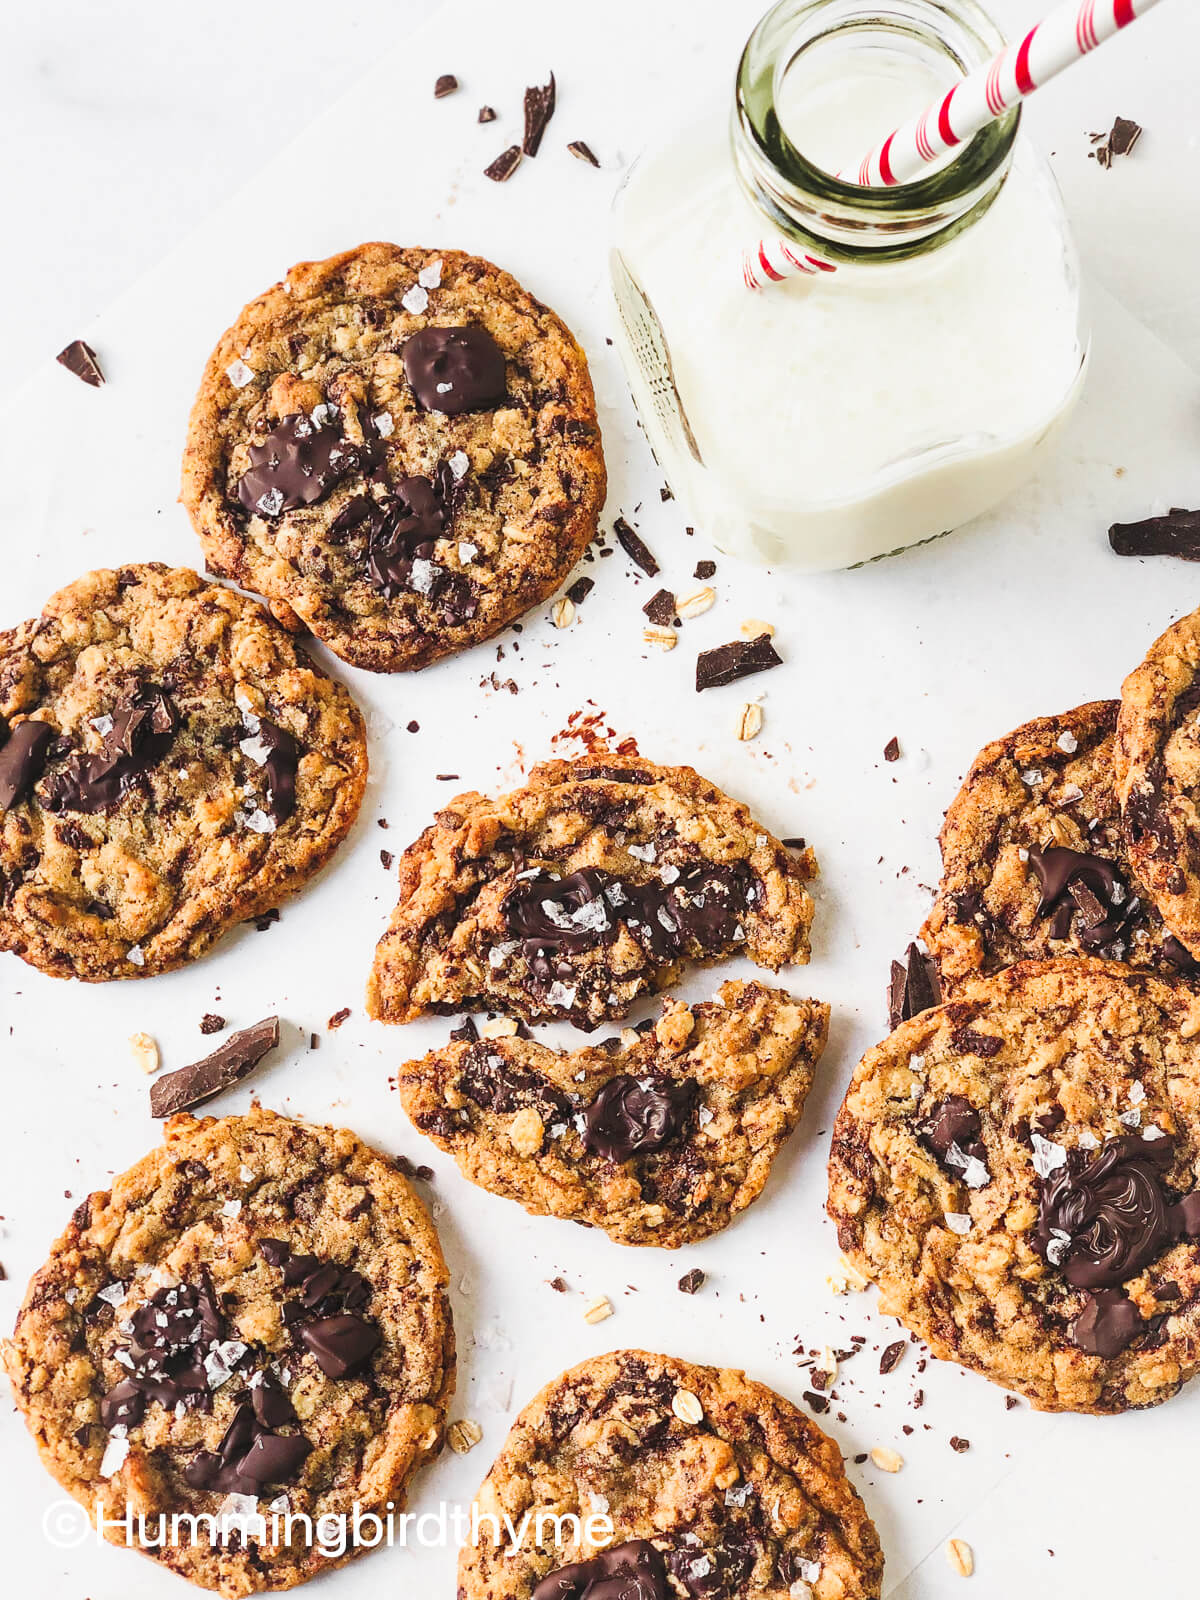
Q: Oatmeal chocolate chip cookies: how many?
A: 8